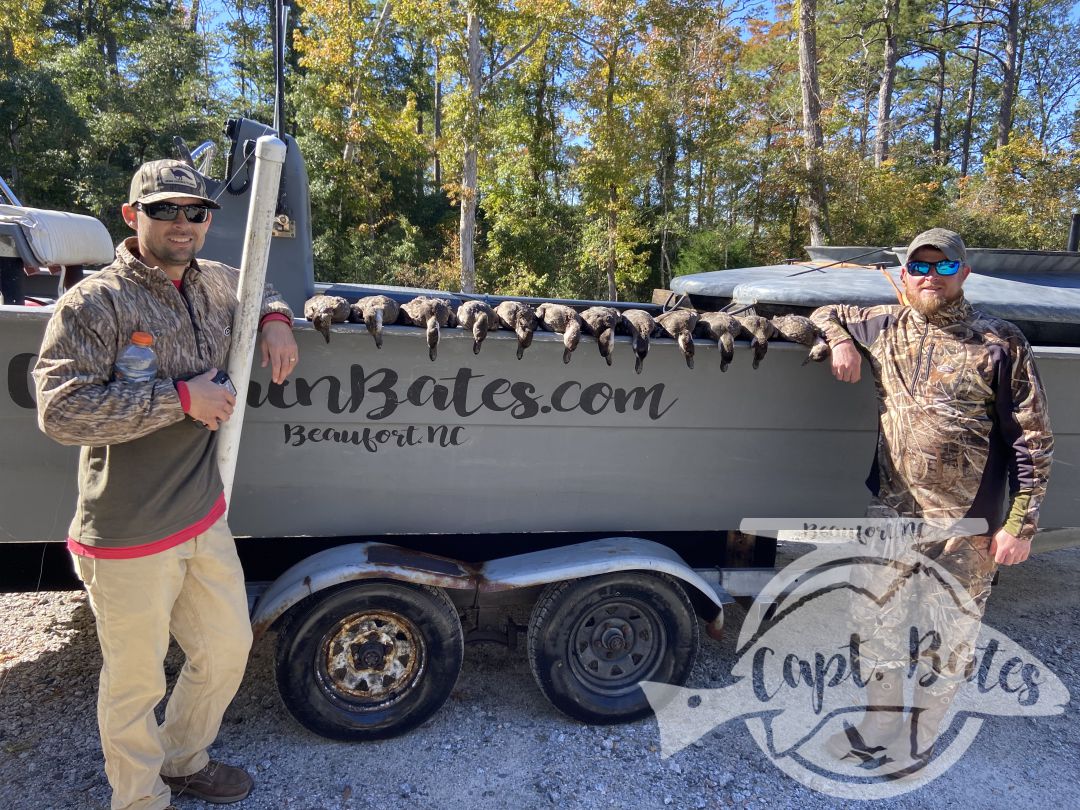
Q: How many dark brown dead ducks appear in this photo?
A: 12